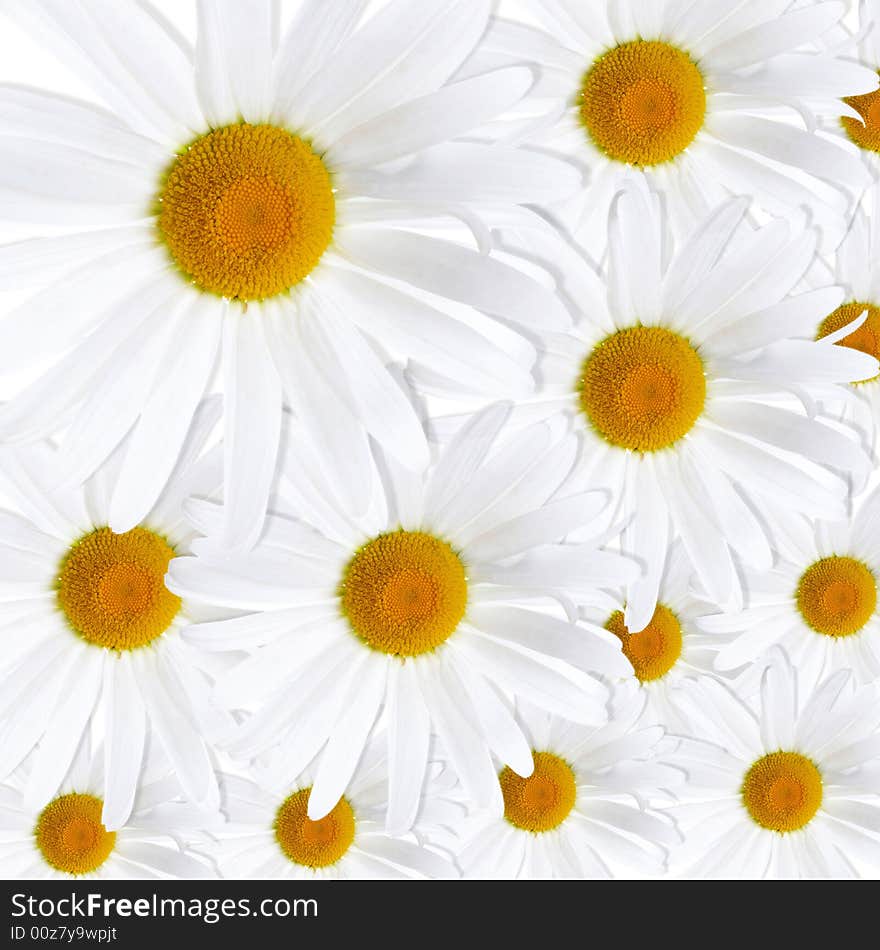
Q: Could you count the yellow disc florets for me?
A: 13